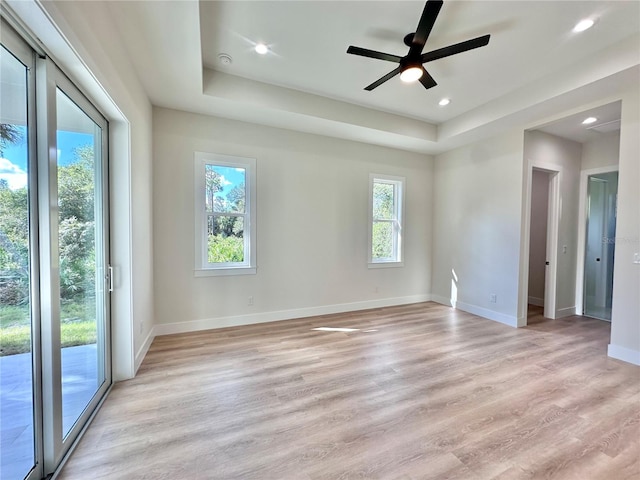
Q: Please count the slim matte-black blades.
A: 5